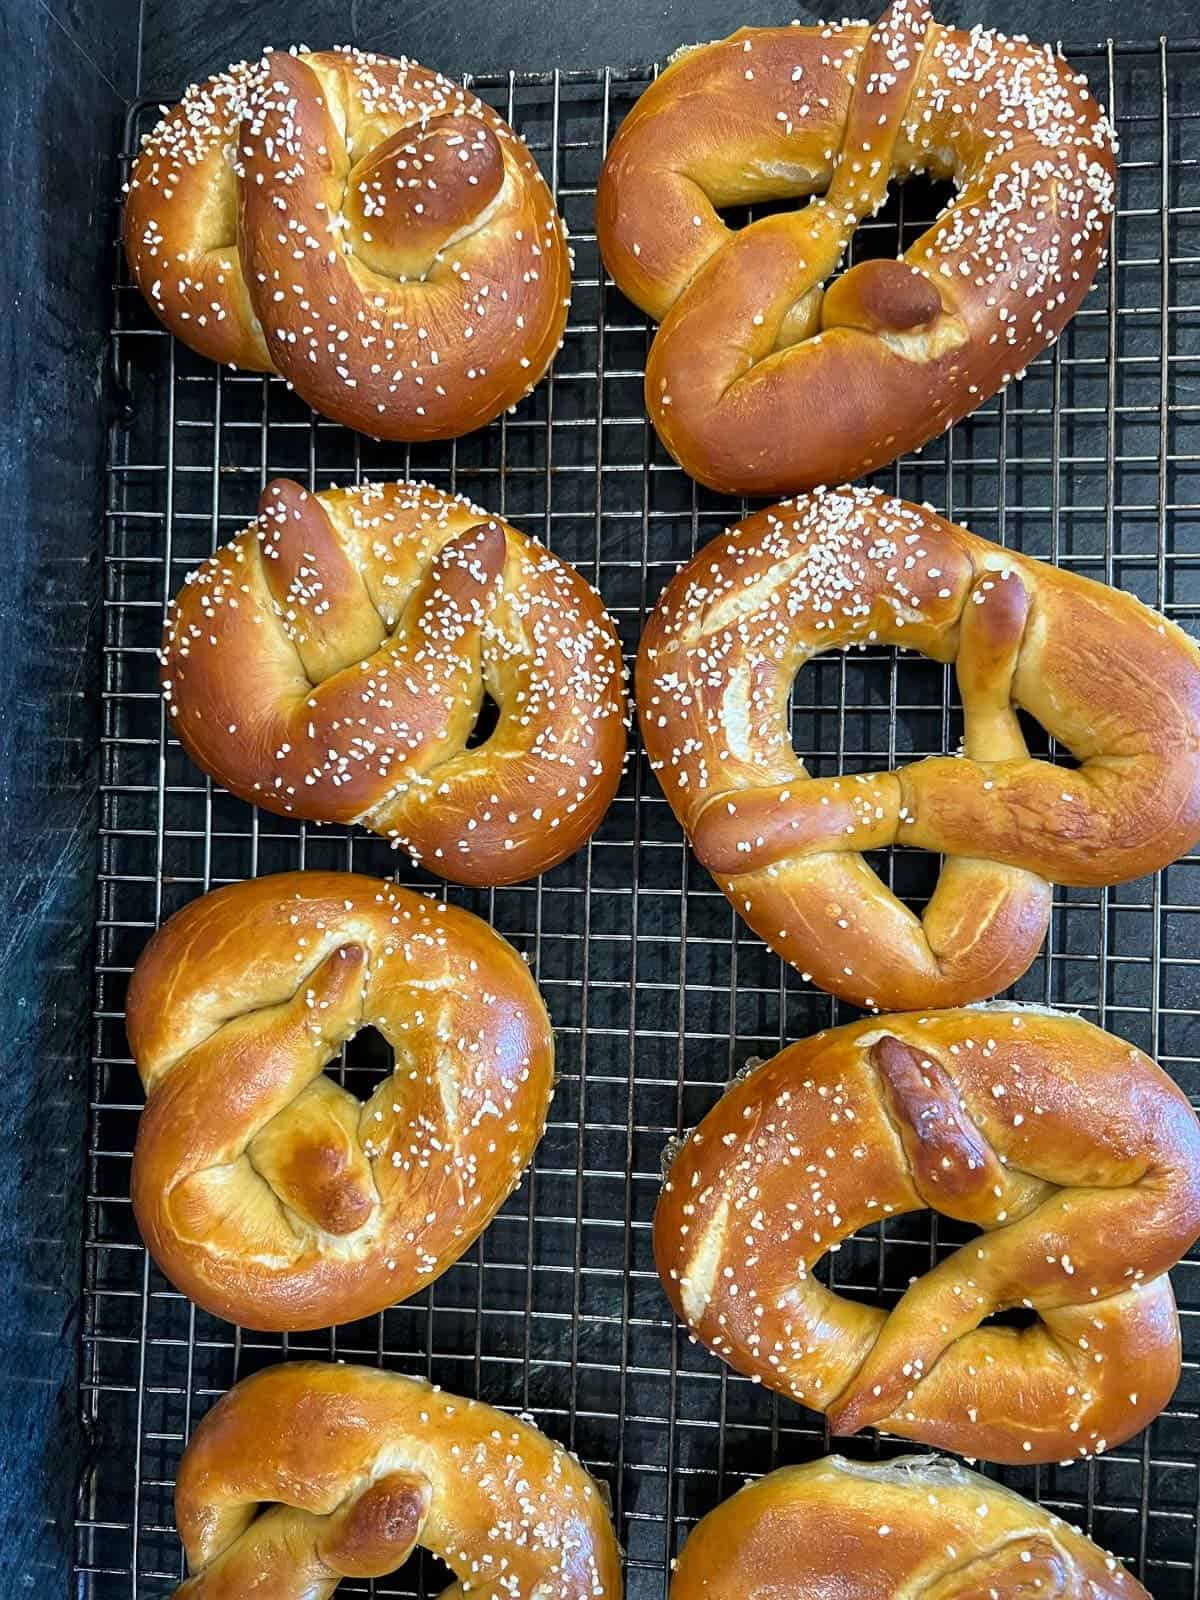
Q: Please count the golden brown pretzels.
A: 8